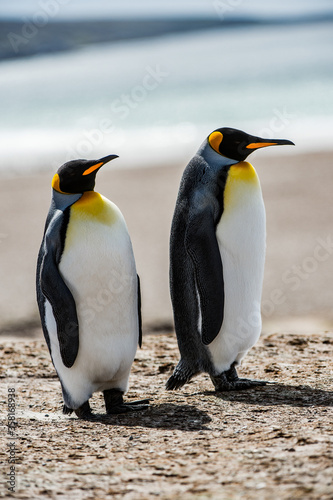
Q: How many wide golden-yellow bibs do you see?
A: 2